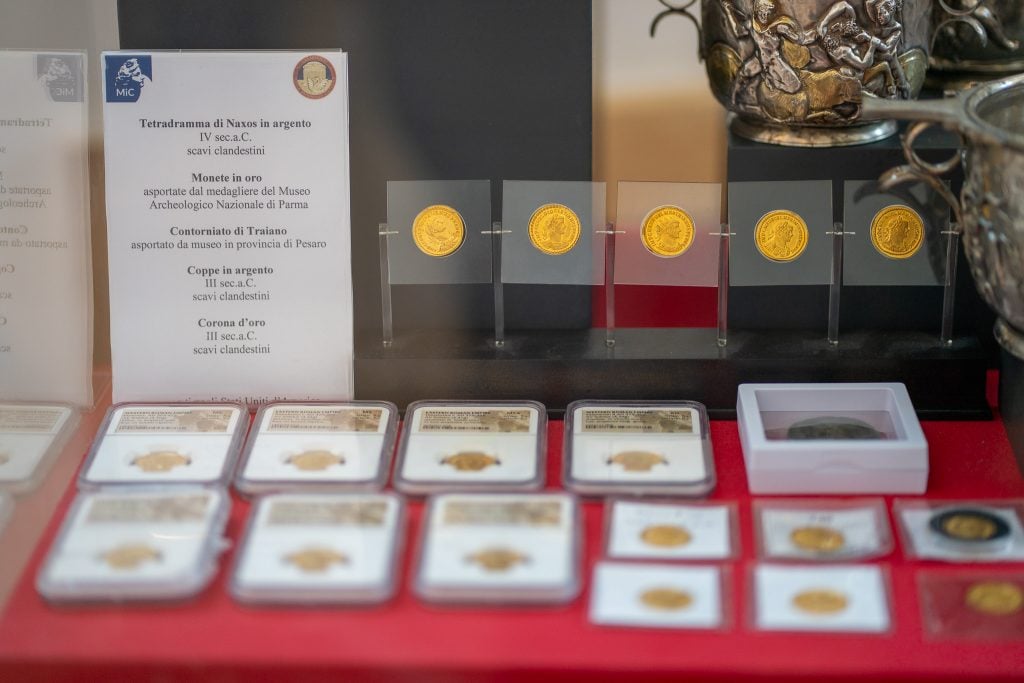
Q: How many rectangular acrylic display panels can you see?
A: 5